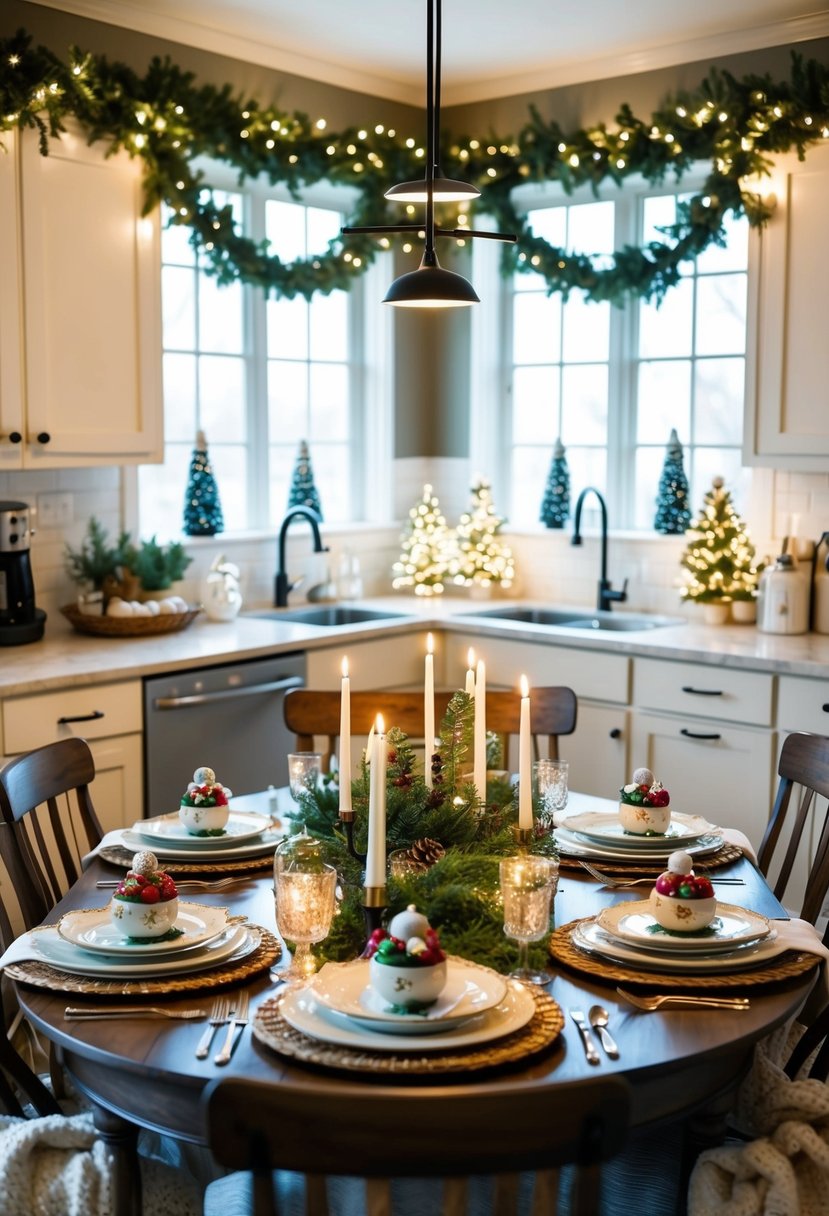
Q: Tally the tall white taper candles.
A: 6